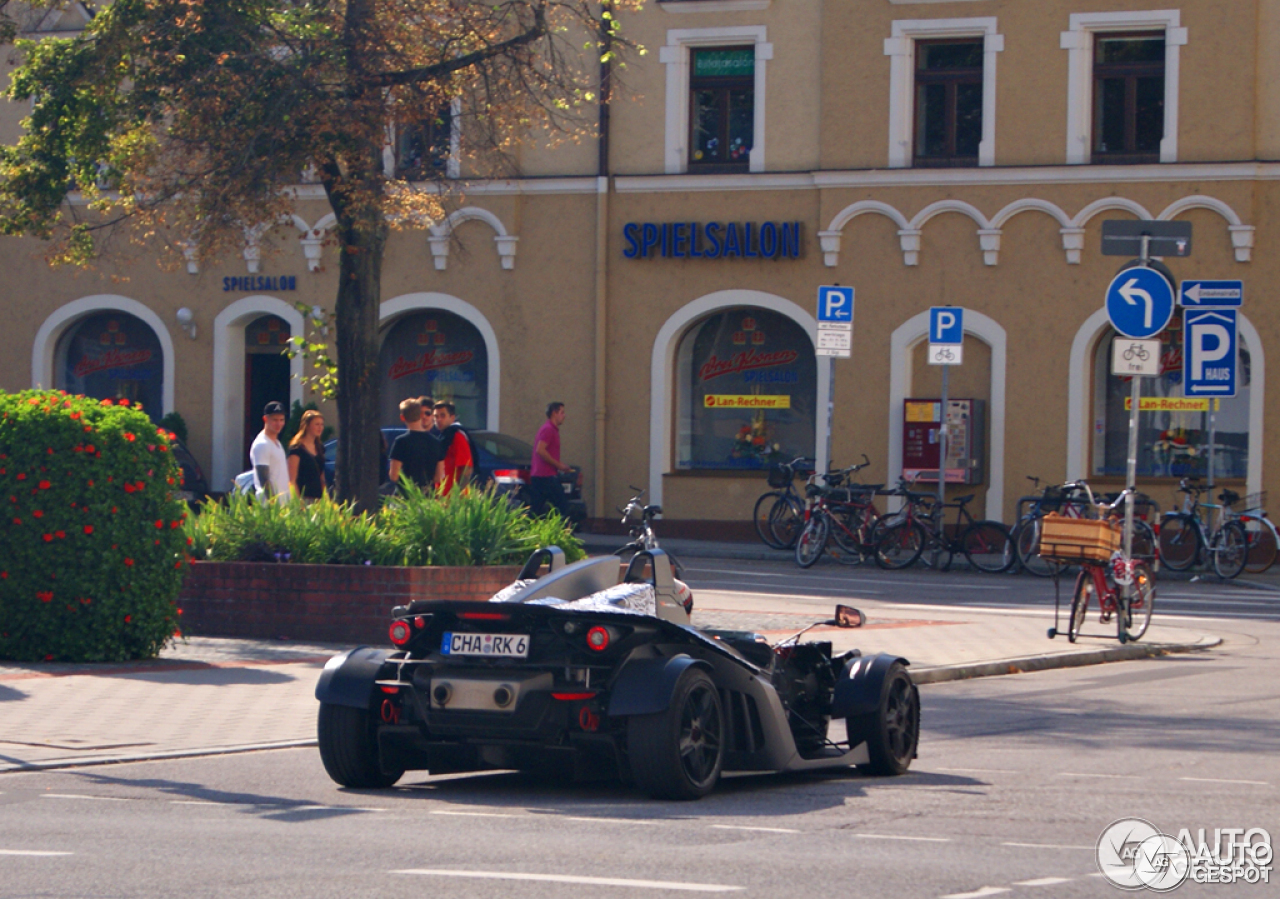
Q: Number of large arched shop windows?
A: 4